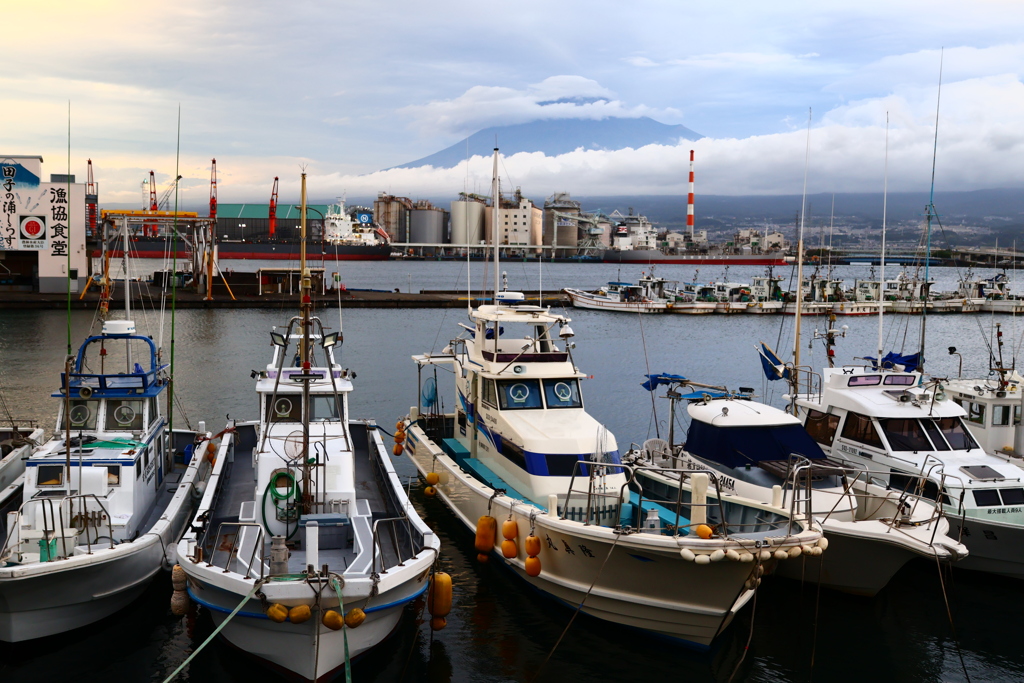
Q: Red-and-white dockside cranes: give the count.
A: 4